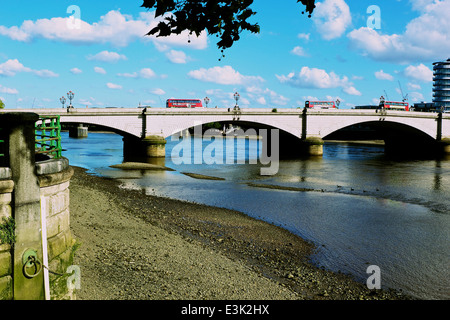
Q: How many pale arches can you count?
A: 3